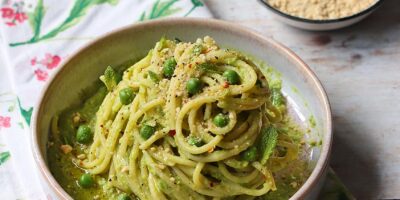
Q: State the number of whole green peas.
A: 11